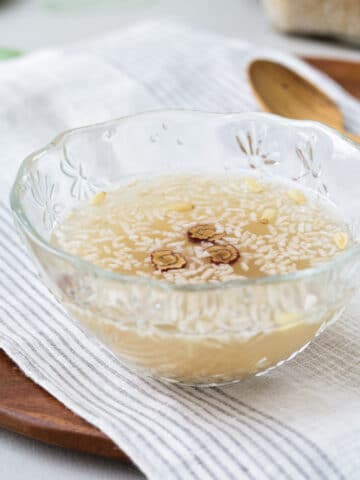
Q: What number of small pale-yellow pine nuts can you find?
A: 6